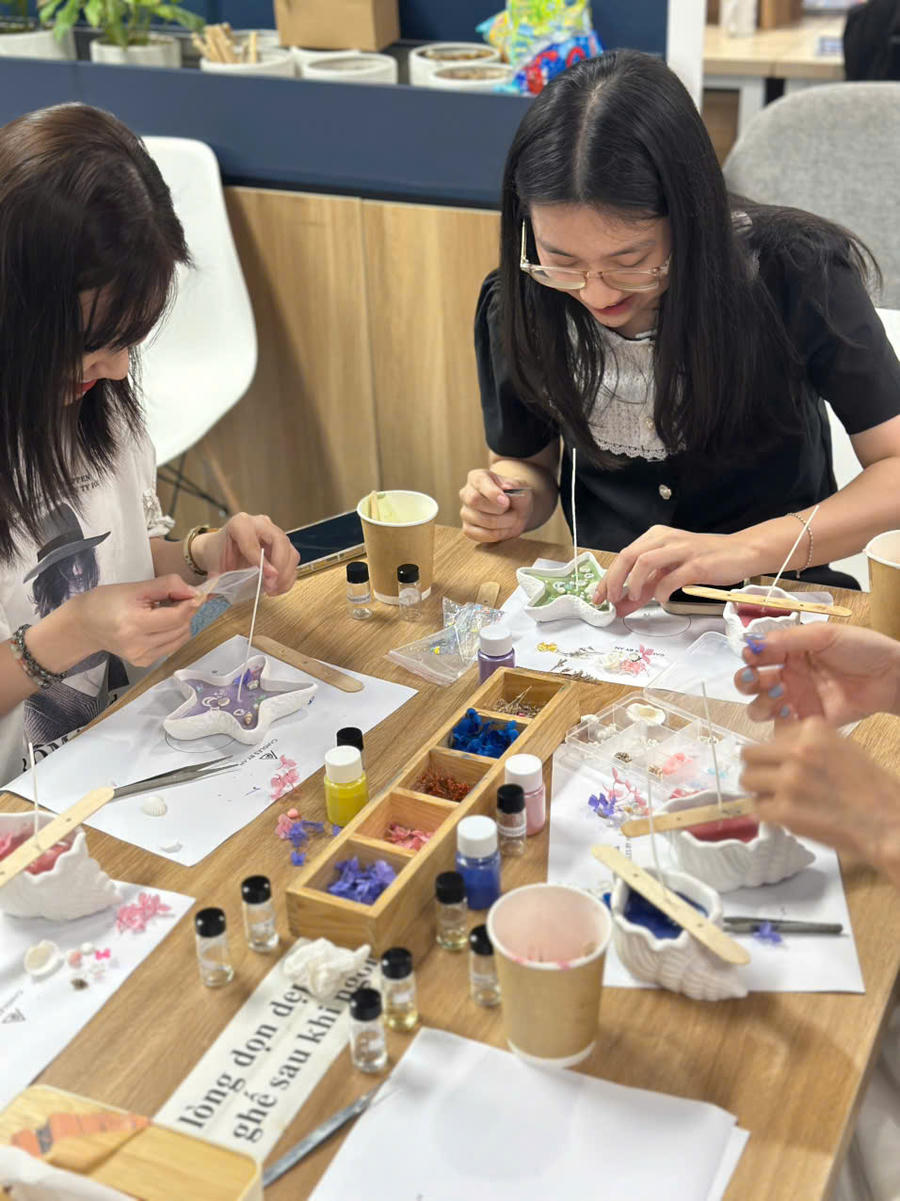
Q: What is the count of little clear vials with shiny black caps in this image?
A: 10